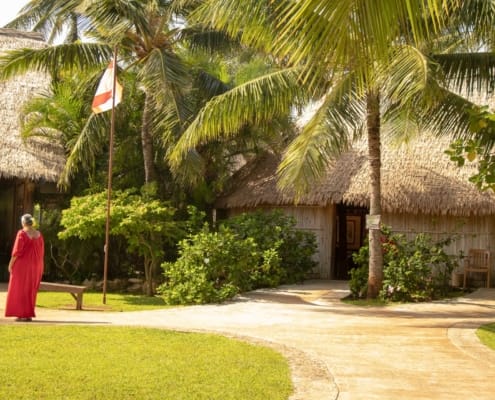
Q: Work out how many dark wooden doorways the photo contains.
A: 1